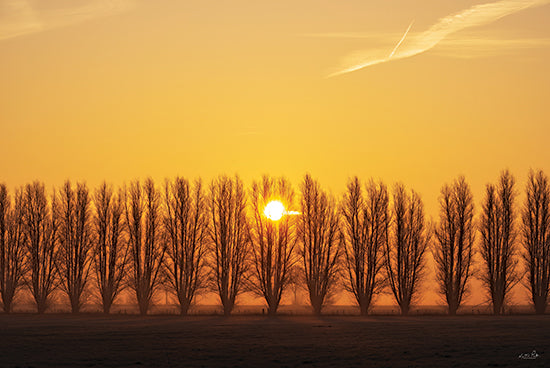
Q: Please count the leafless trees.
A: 14